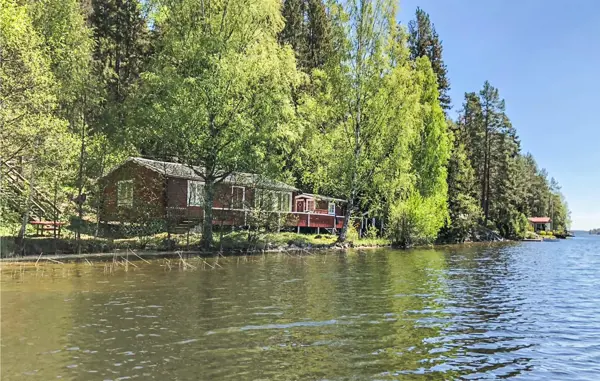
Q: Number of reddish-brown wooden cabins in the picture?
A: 2